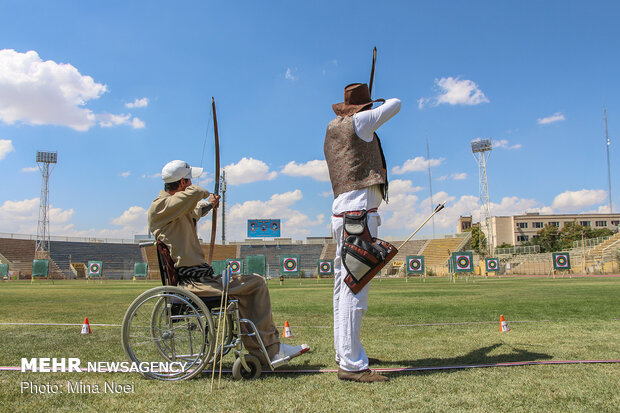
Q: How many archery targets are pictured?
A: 8